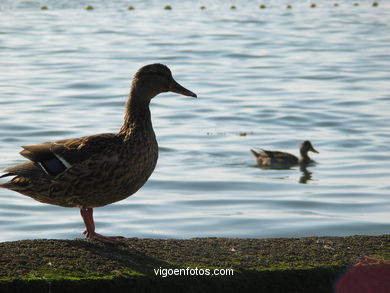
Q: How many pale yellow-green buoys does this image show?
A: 12